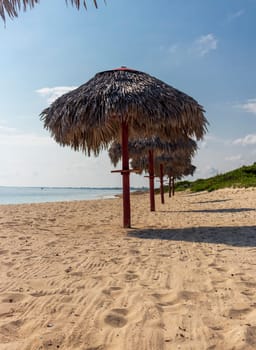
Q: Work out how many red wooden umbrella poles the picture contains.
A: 5